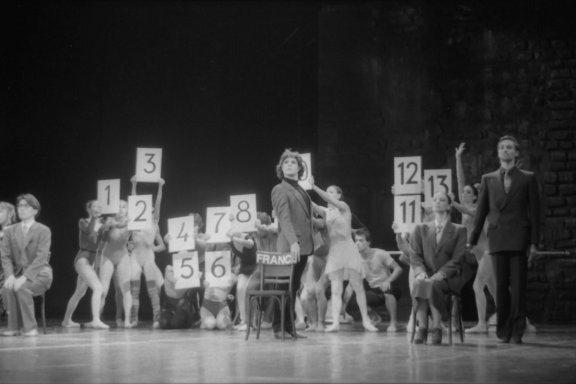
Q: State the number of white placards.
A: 12